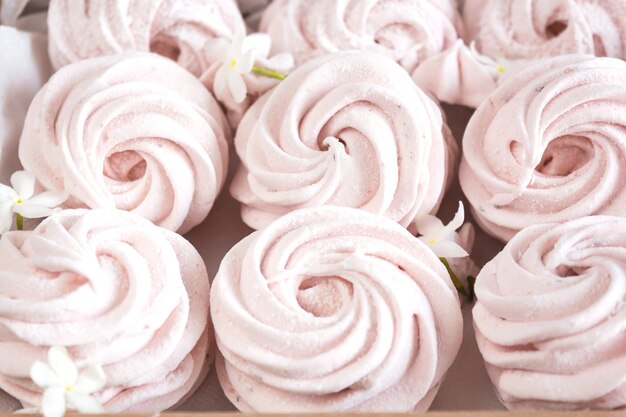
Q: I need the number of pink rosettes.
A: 9